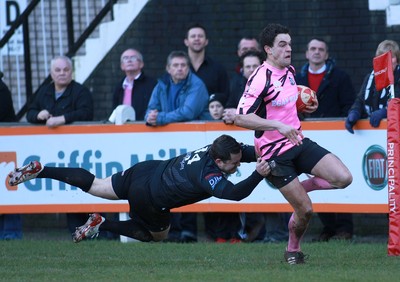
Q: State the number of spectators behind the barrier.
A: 10